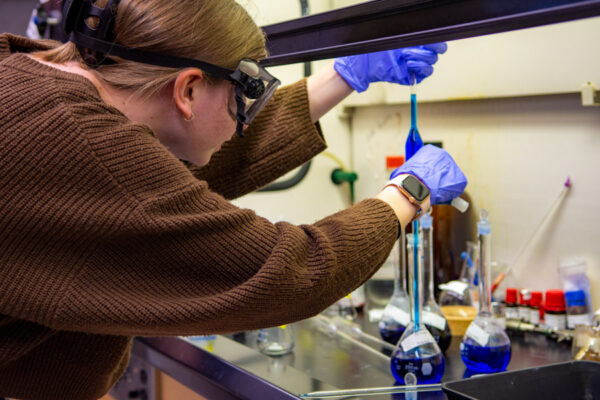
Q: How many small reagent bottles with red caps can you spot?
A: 4